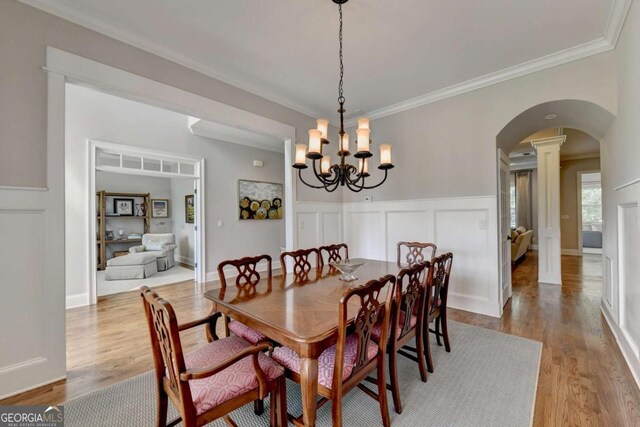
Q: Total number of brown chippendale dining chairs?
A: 8